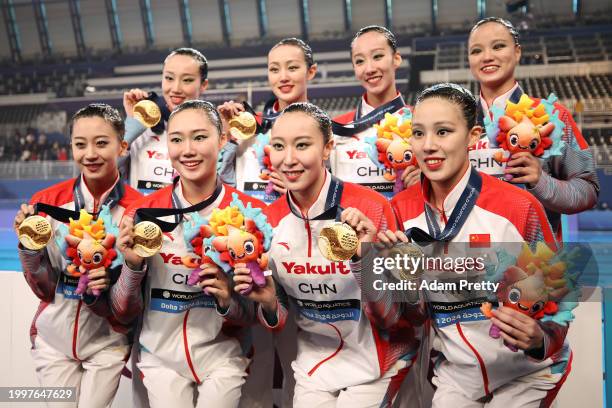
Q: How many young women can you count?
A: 8